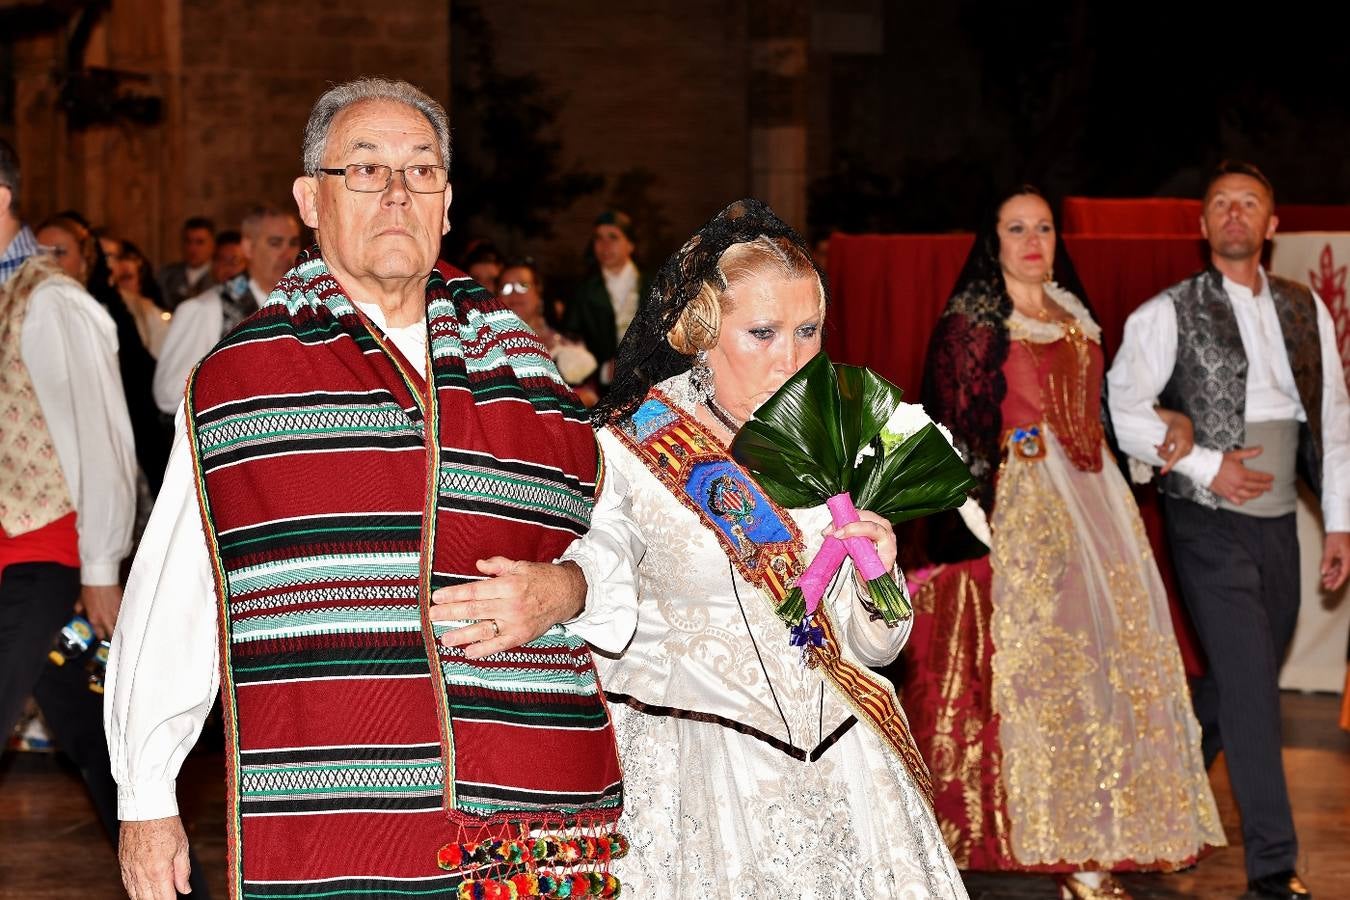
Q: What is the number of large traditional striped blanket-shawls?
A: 1